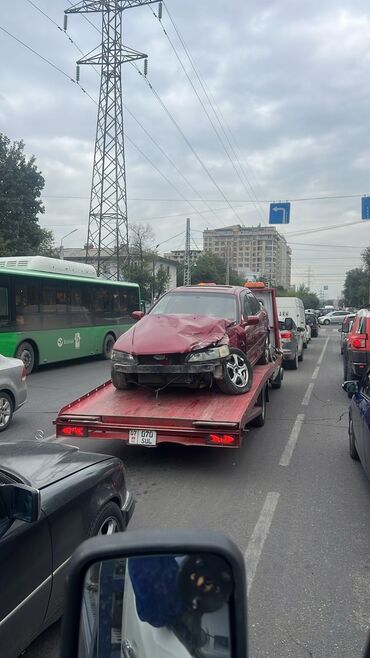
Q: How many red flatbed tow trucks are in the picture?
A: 1